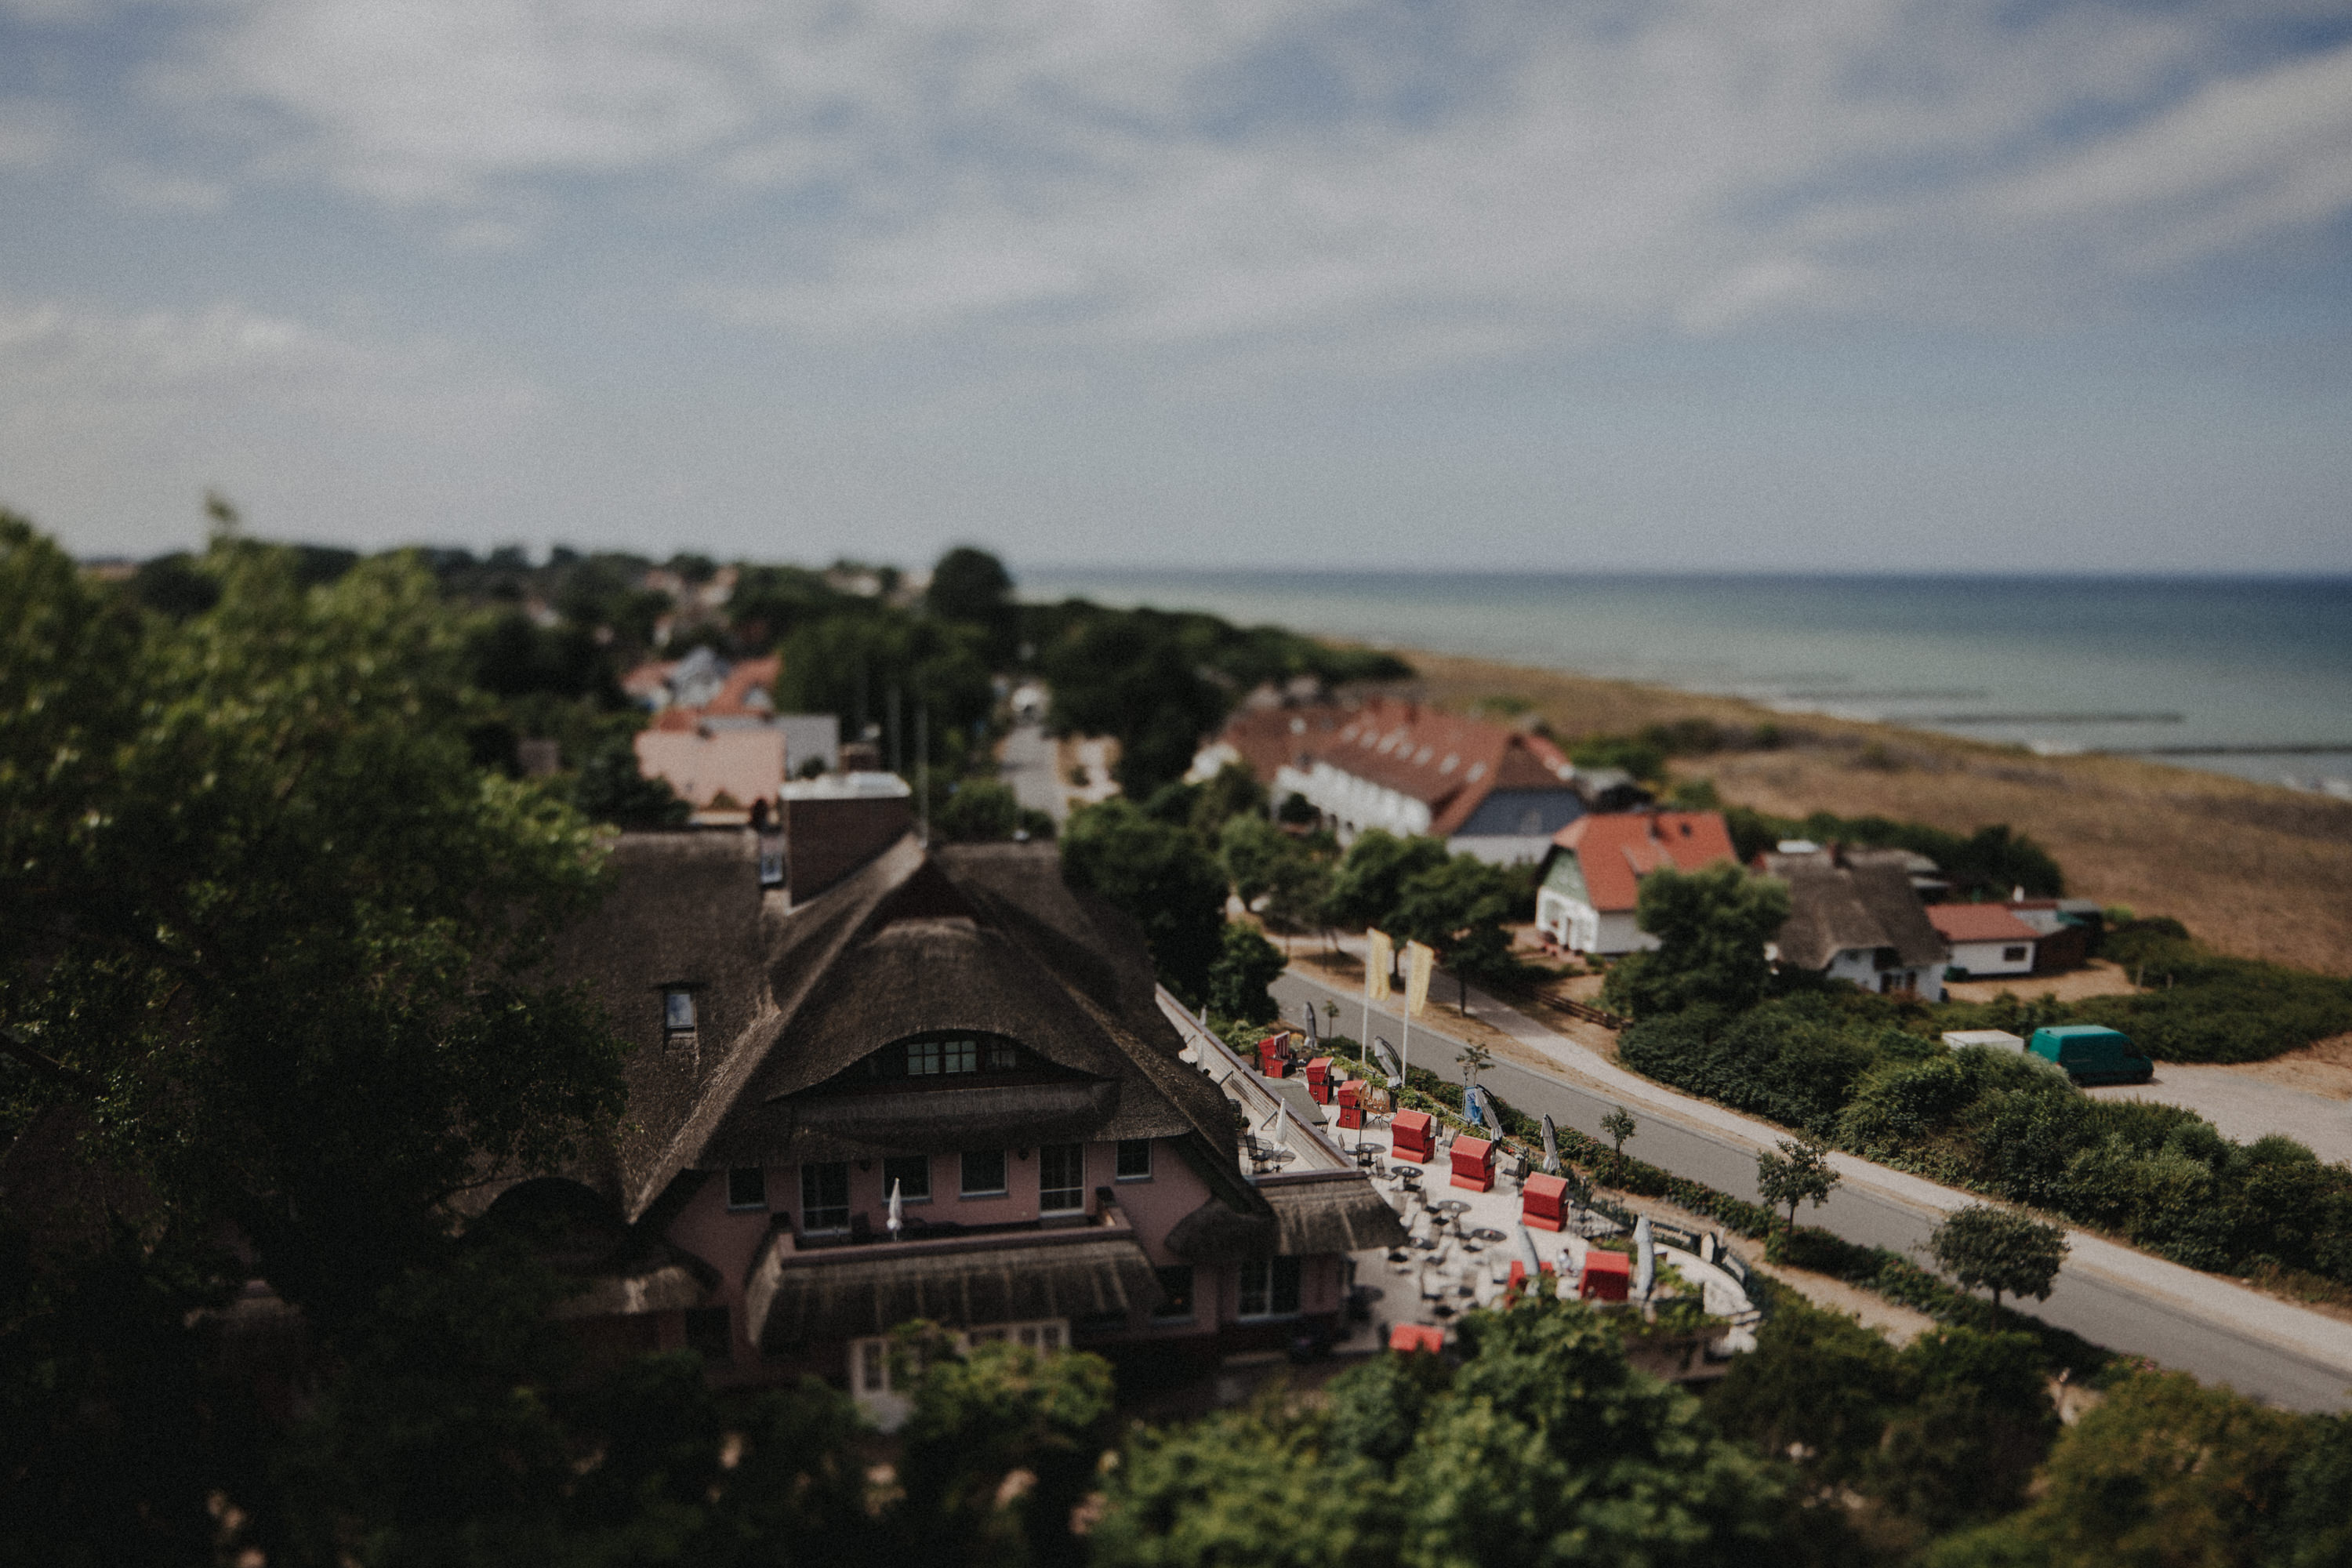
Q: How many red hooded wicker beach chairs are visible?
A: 9